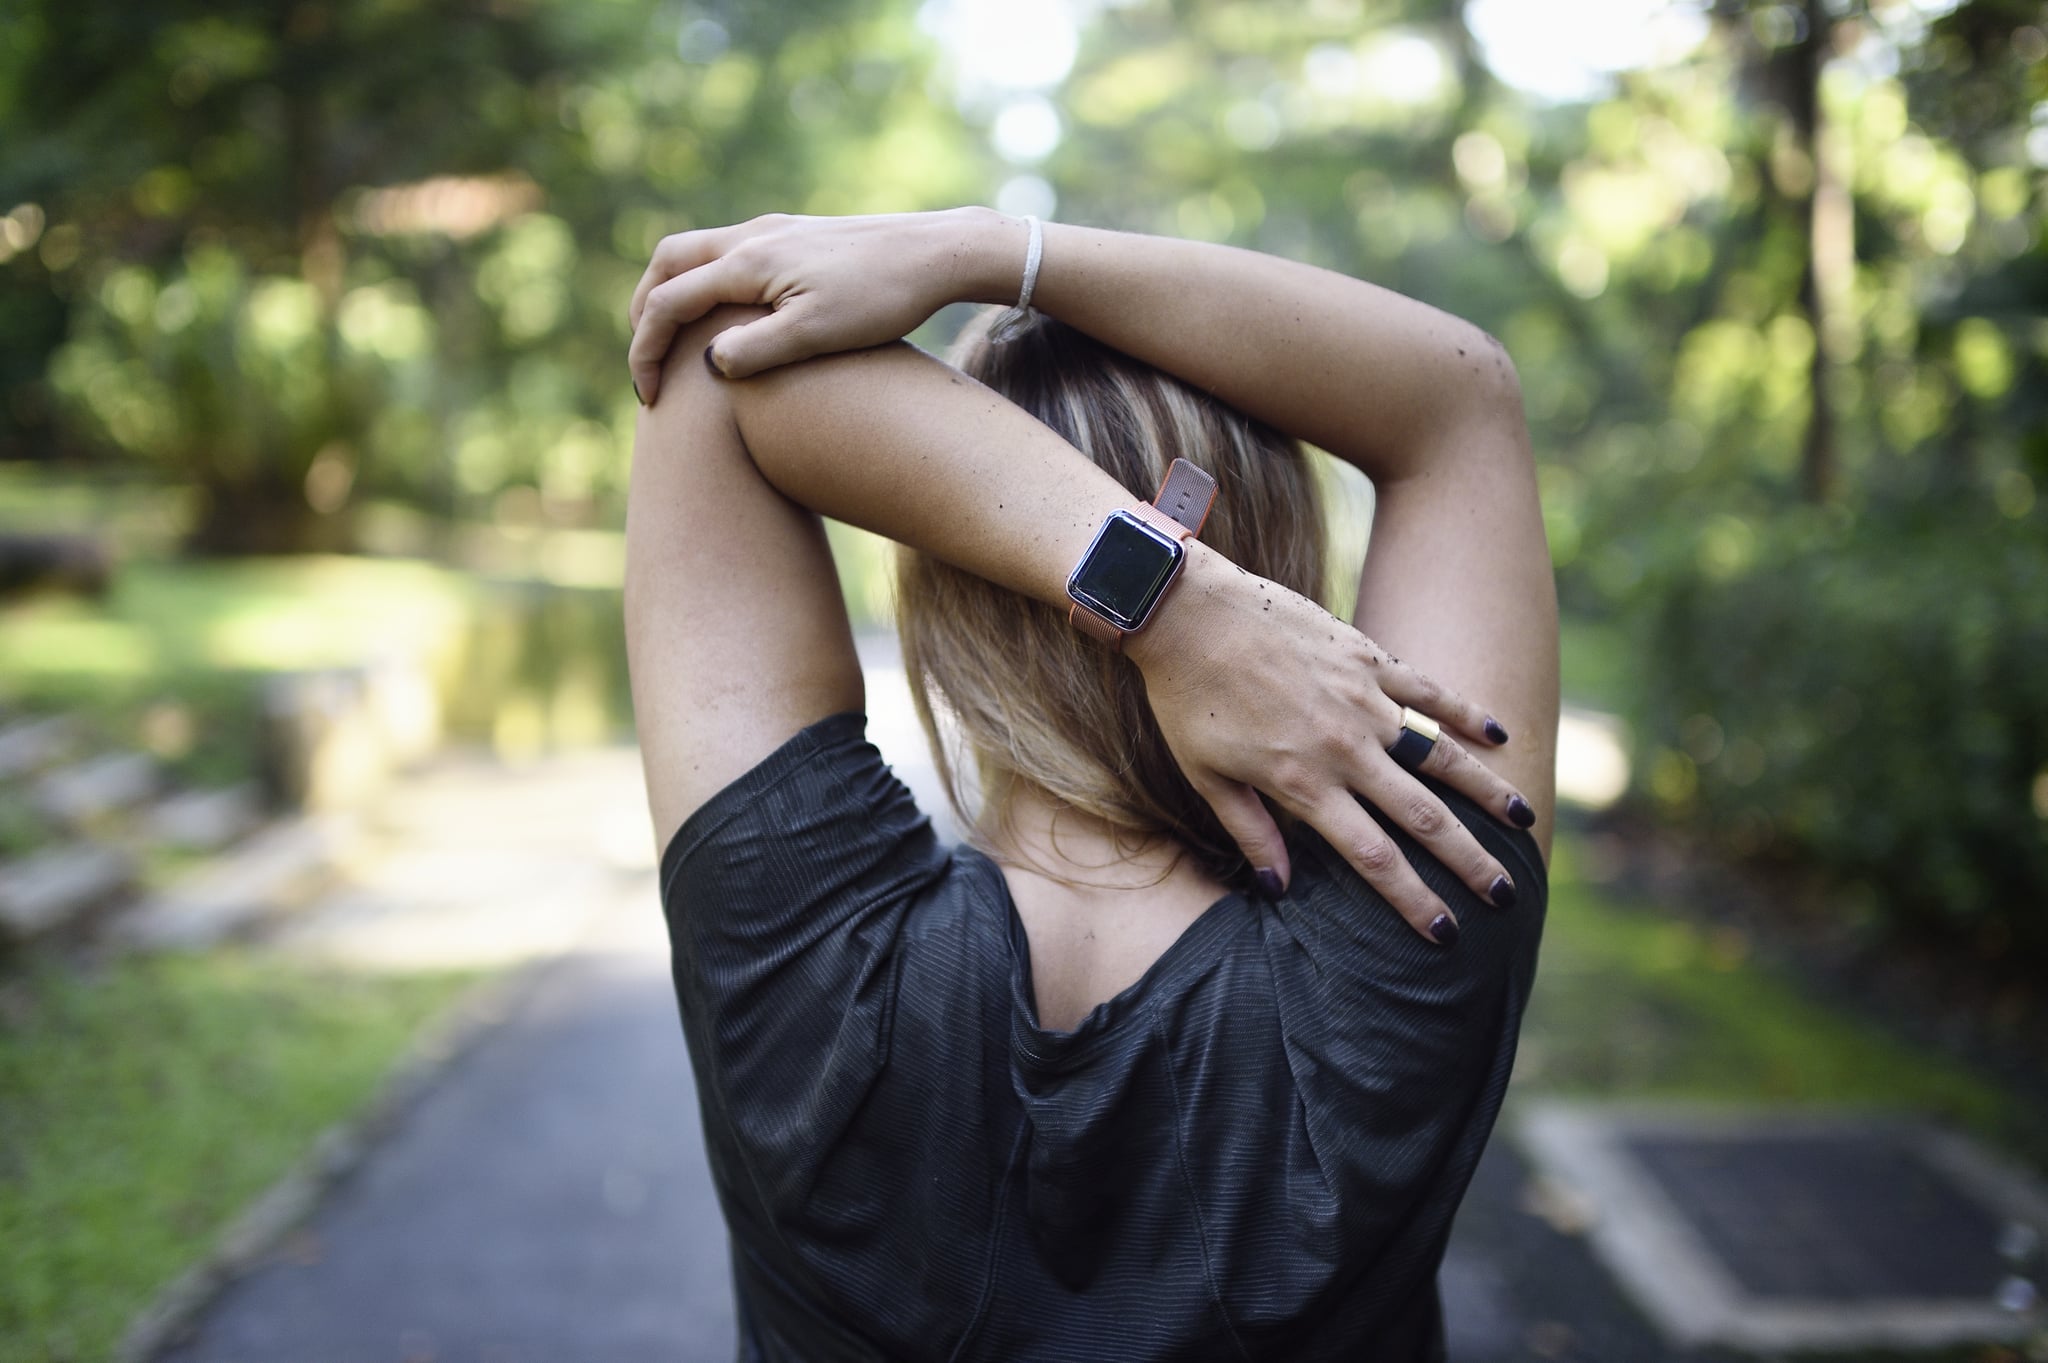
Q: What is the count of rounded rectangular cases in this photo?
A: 1